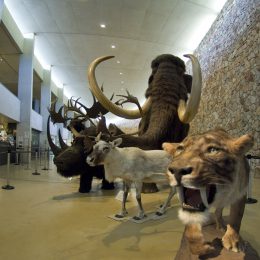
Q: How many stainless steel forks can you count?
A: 0